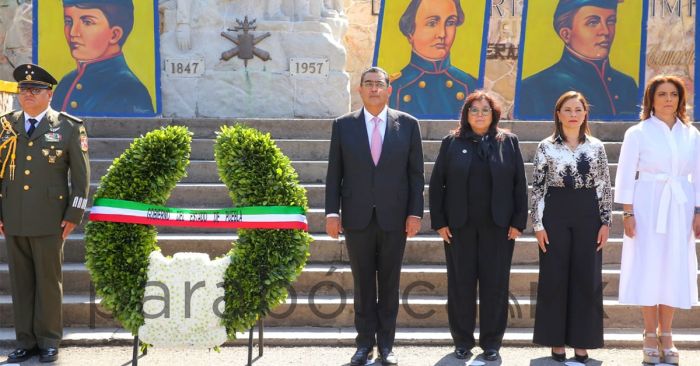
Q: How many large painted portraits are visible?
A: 3